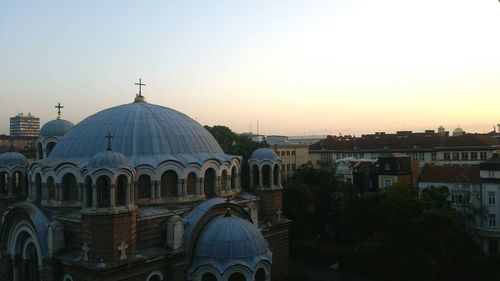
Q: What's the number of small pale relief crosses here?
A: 3